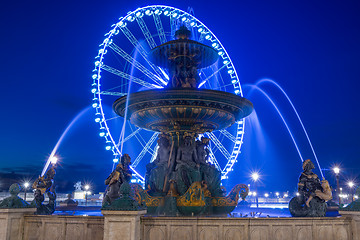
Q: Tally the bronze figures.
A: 6